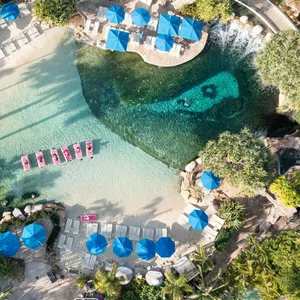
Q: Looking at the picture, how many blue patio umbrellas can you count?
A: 15